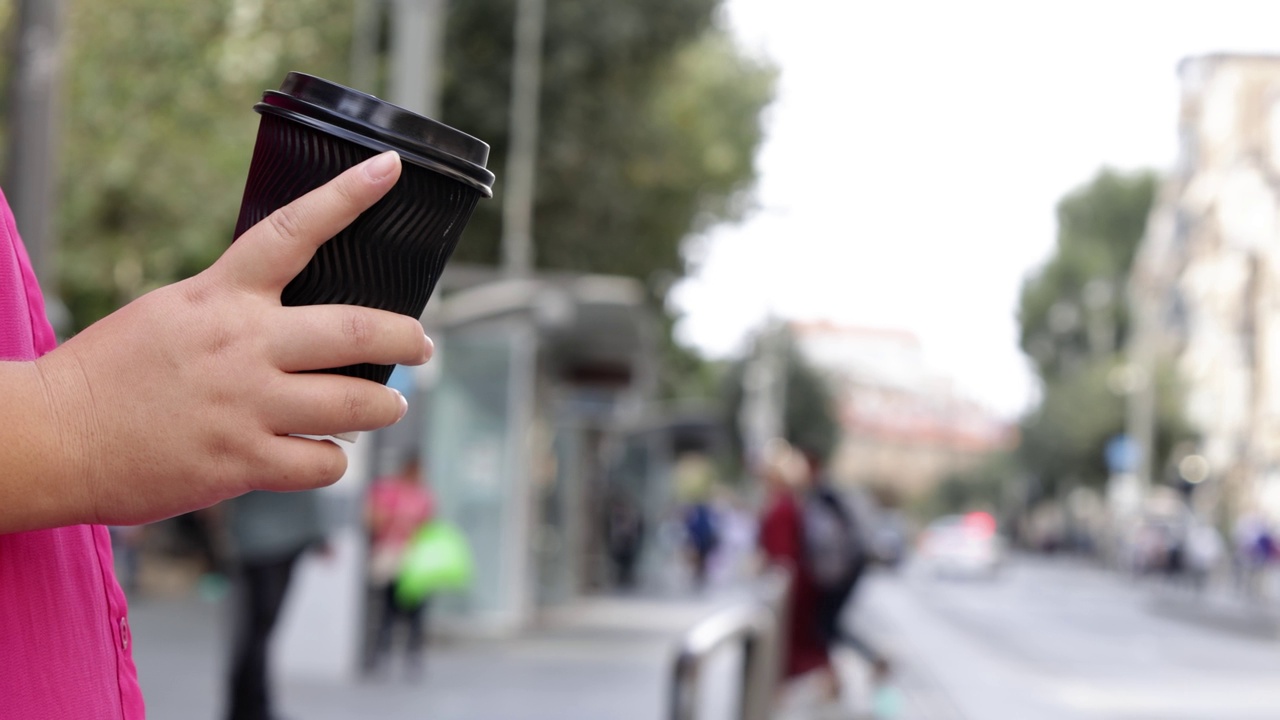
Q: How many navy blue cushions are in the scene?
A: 0